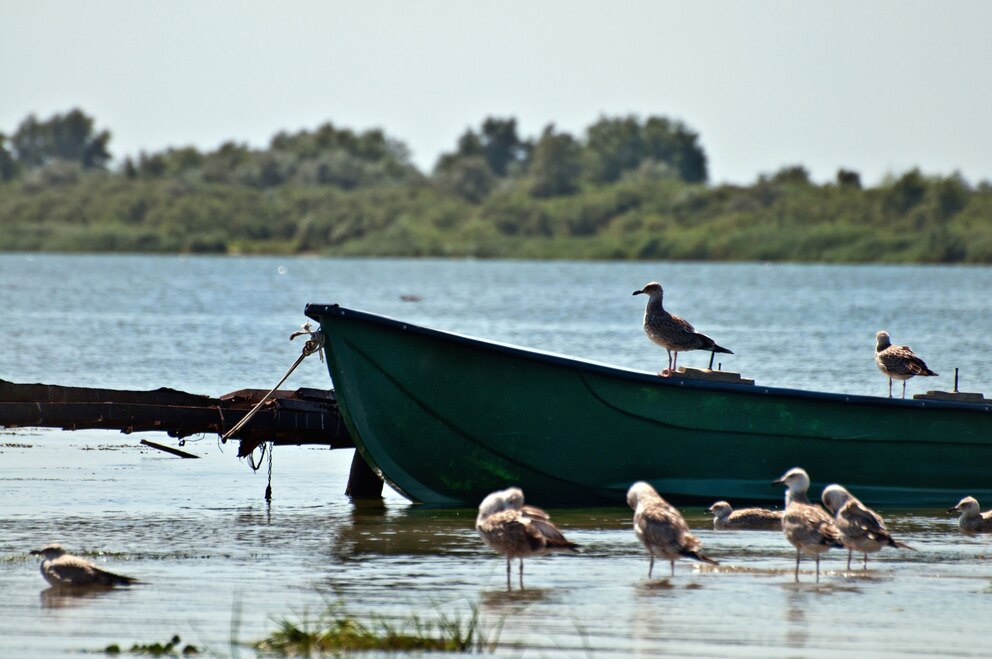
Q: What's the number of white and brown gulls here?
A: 9